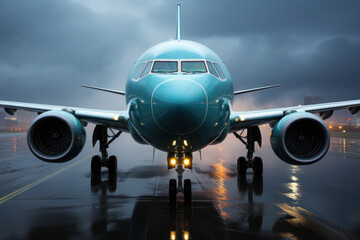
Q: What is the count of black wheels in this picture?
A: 6